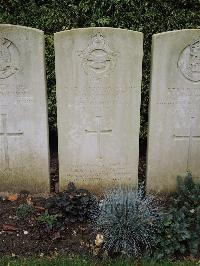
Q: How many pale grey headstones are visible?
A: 3